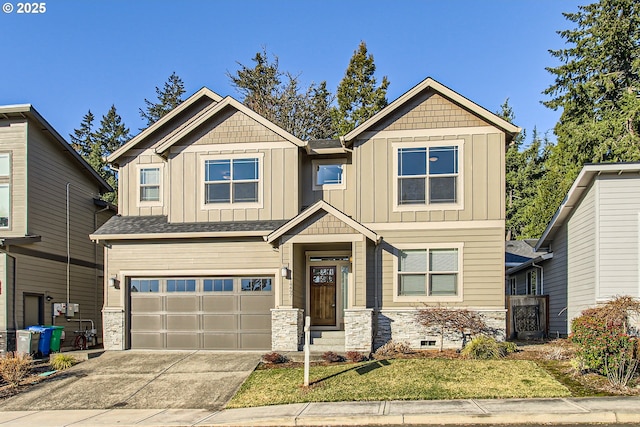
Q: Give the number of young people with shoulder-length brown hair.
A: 0